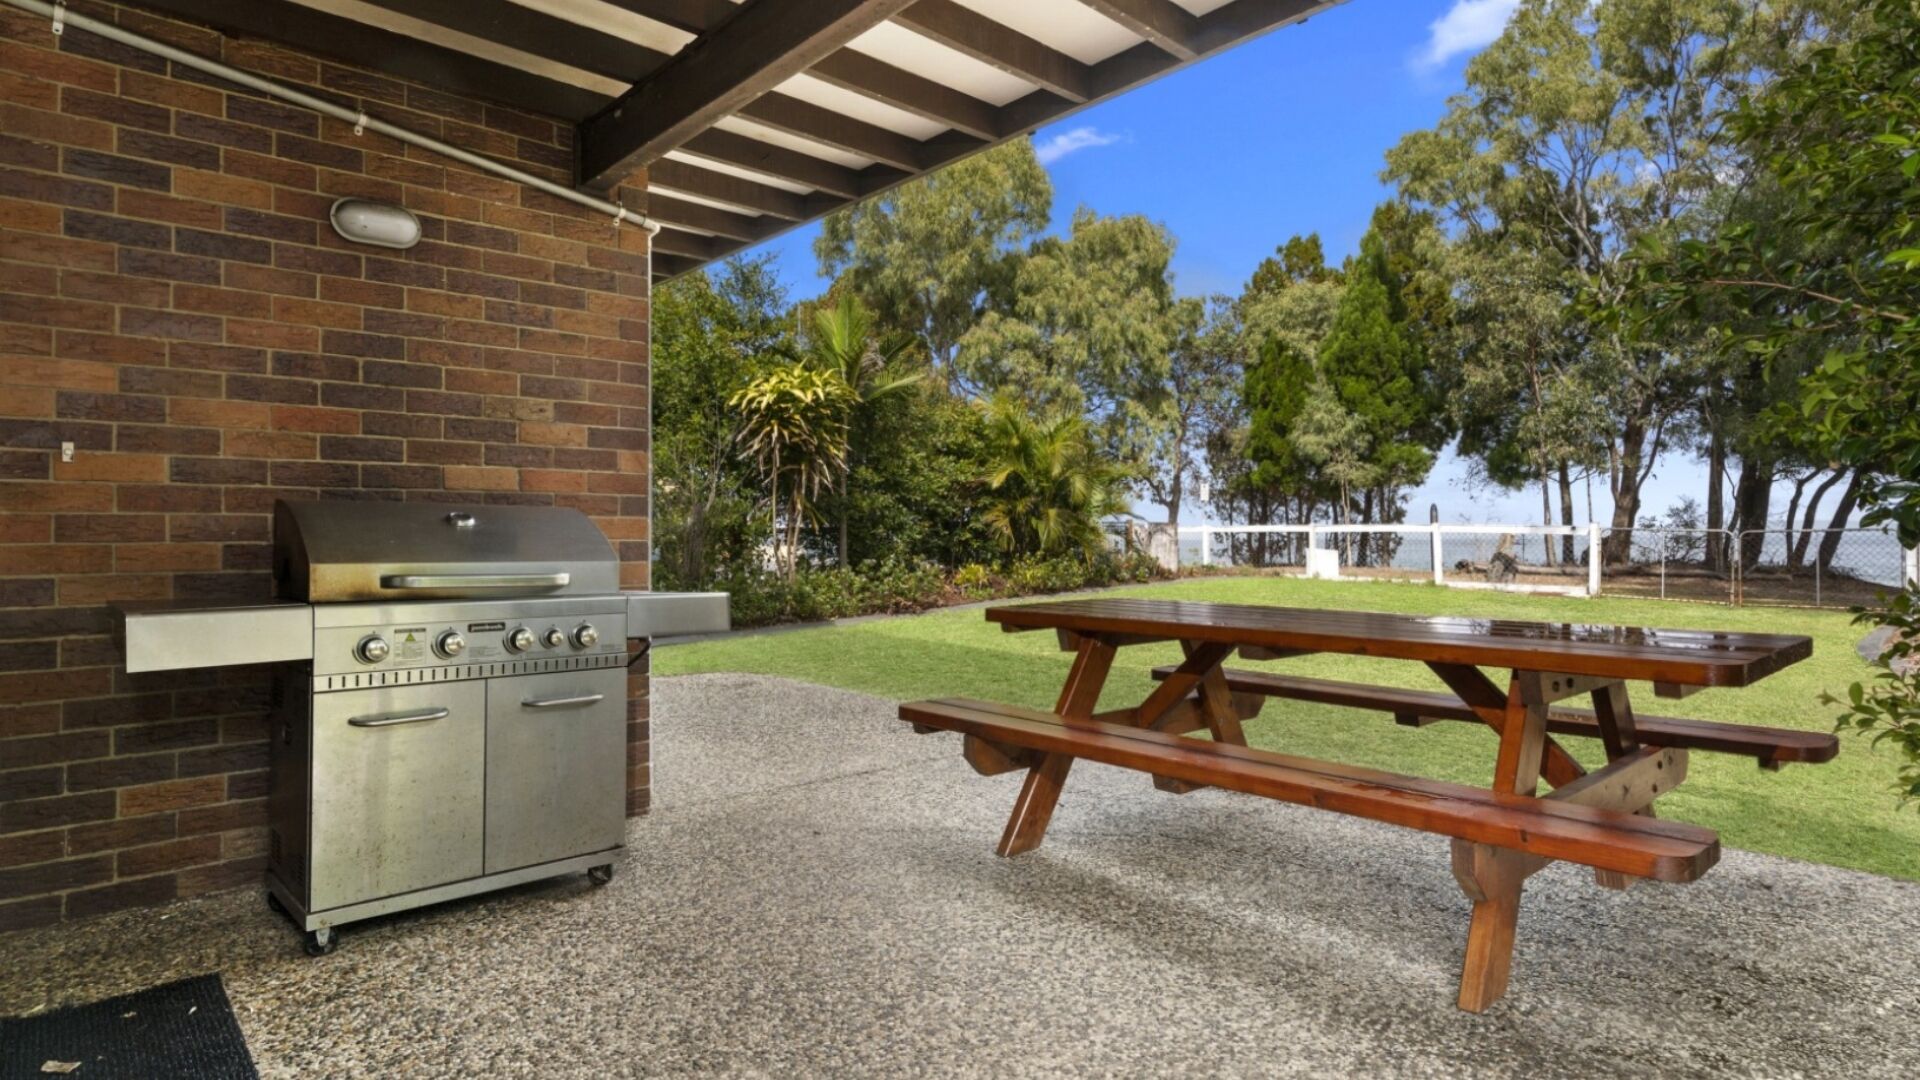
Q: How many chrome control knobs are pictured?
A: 5